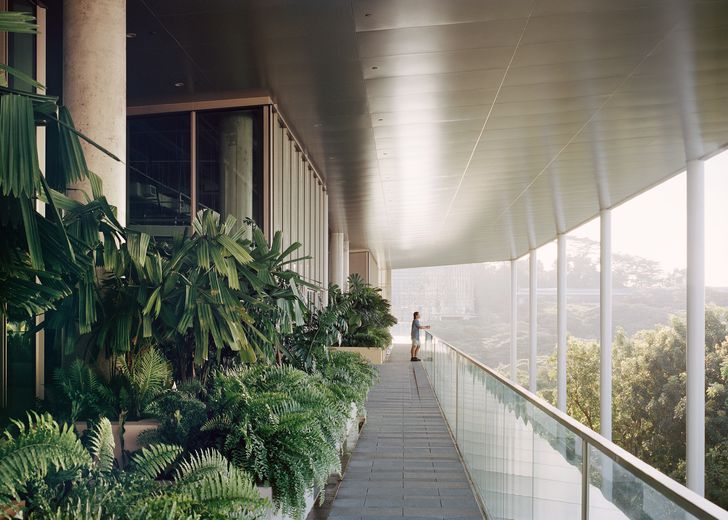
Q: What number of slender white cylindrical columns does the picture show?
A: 5